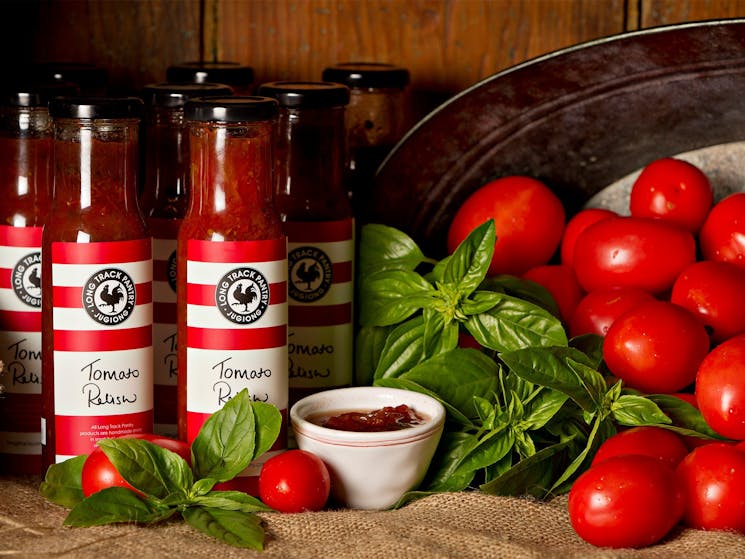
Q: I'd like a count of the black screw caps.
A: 8